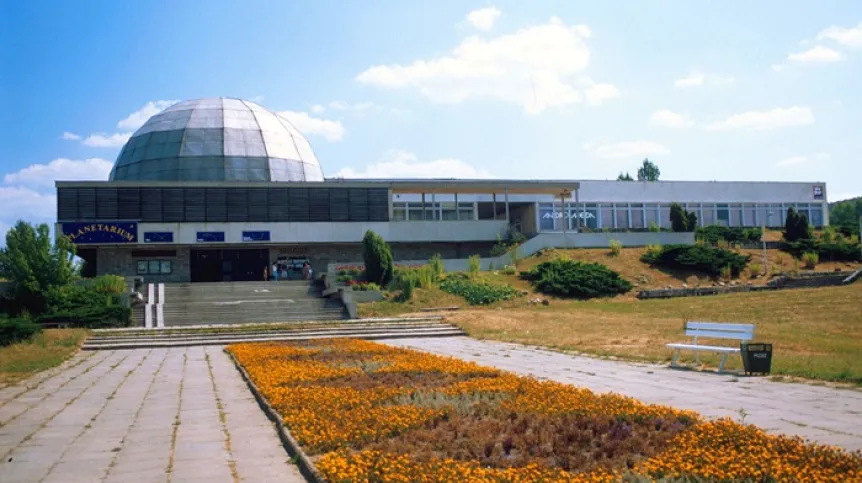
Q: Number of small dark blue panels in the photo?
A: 3